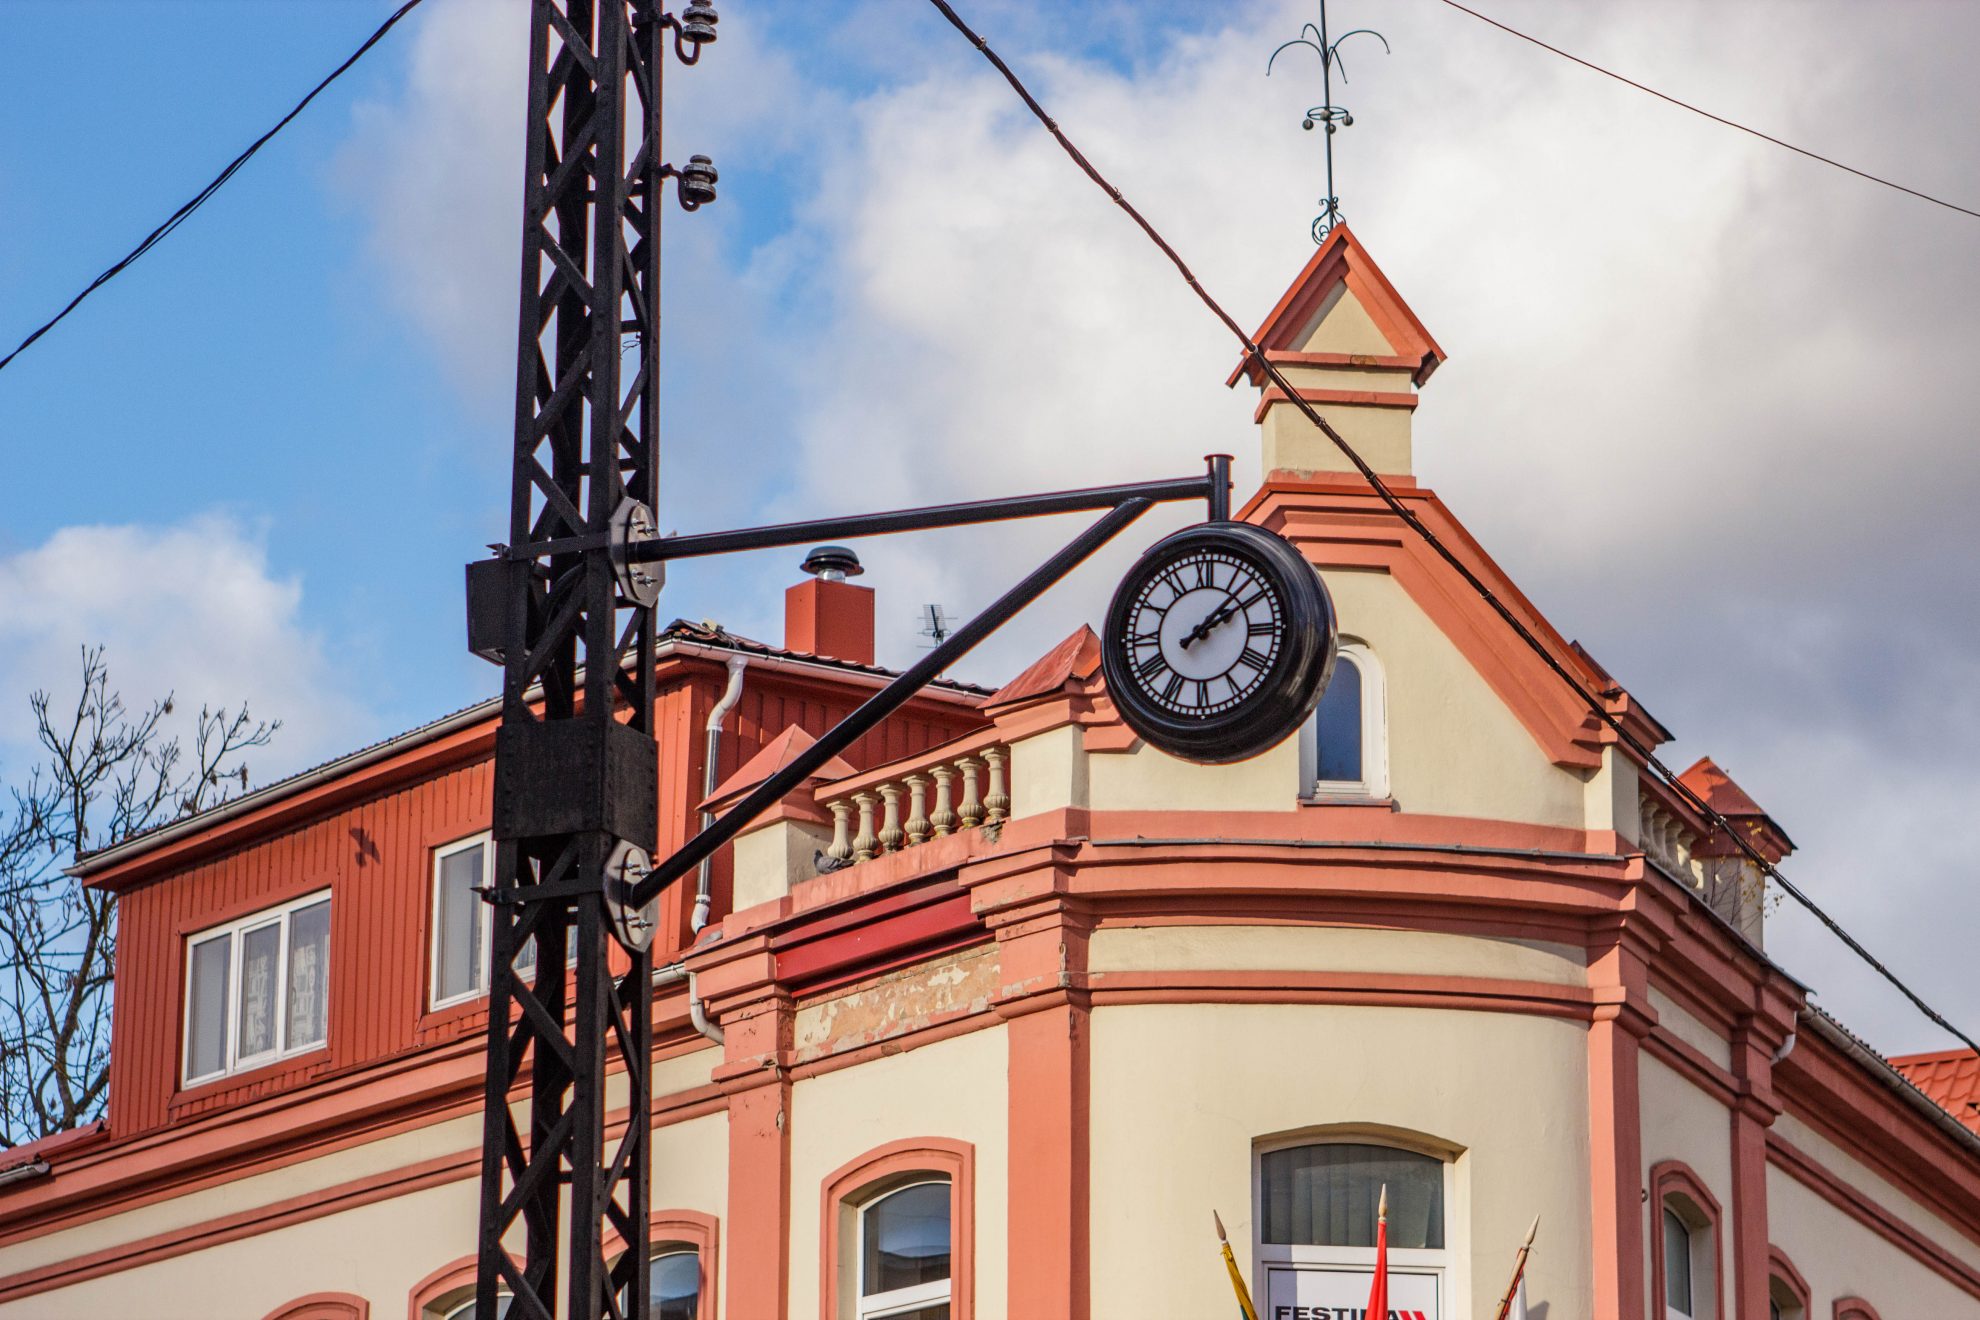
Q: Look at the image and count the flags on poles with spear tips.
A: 3